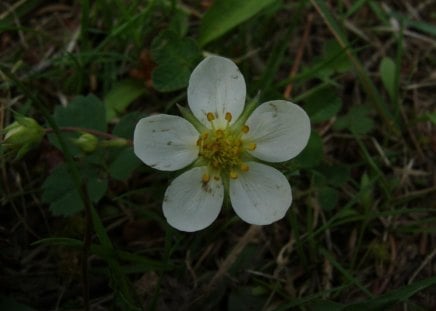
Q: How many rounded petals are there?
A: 5